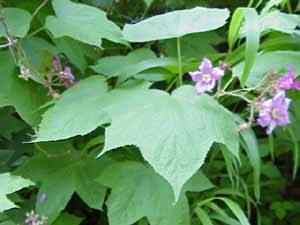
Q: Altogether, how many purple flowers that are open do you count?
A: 3